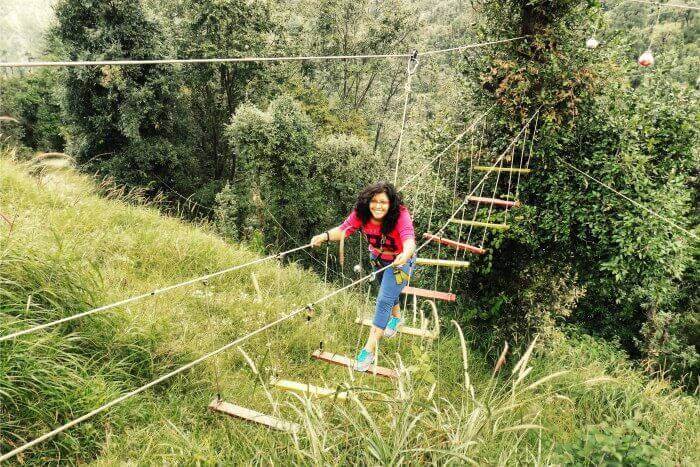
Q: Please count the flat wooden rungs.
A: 10